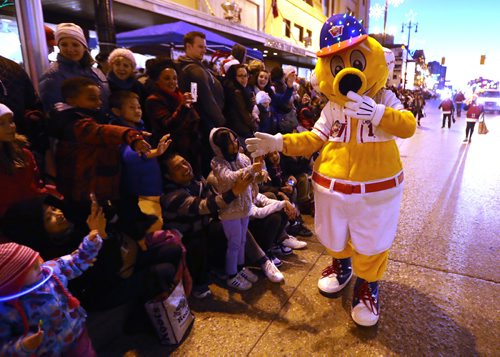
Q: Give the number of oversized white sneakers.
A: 2